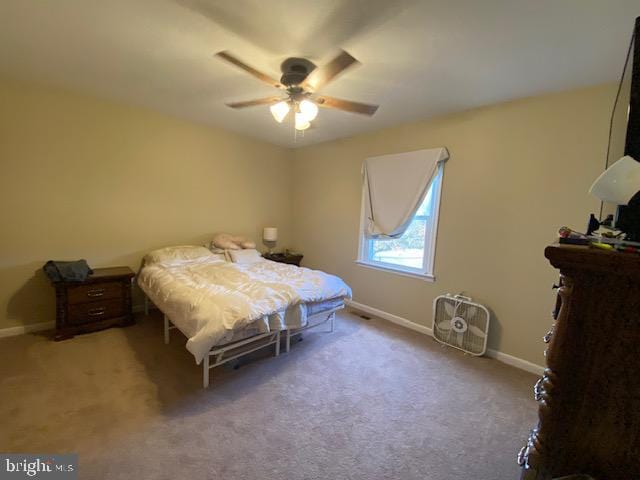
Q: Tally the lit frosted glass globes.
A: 3